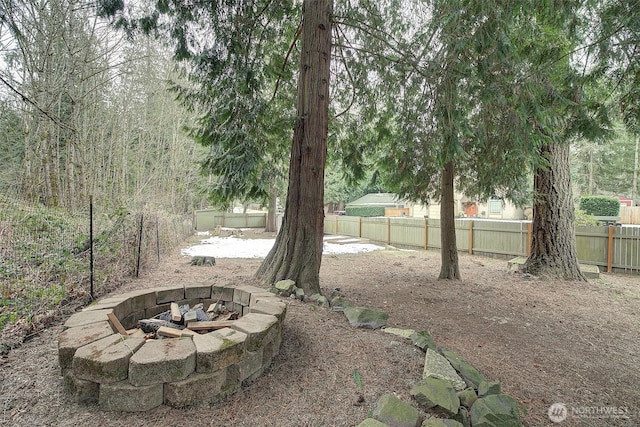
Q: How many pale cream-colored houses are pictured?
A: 1